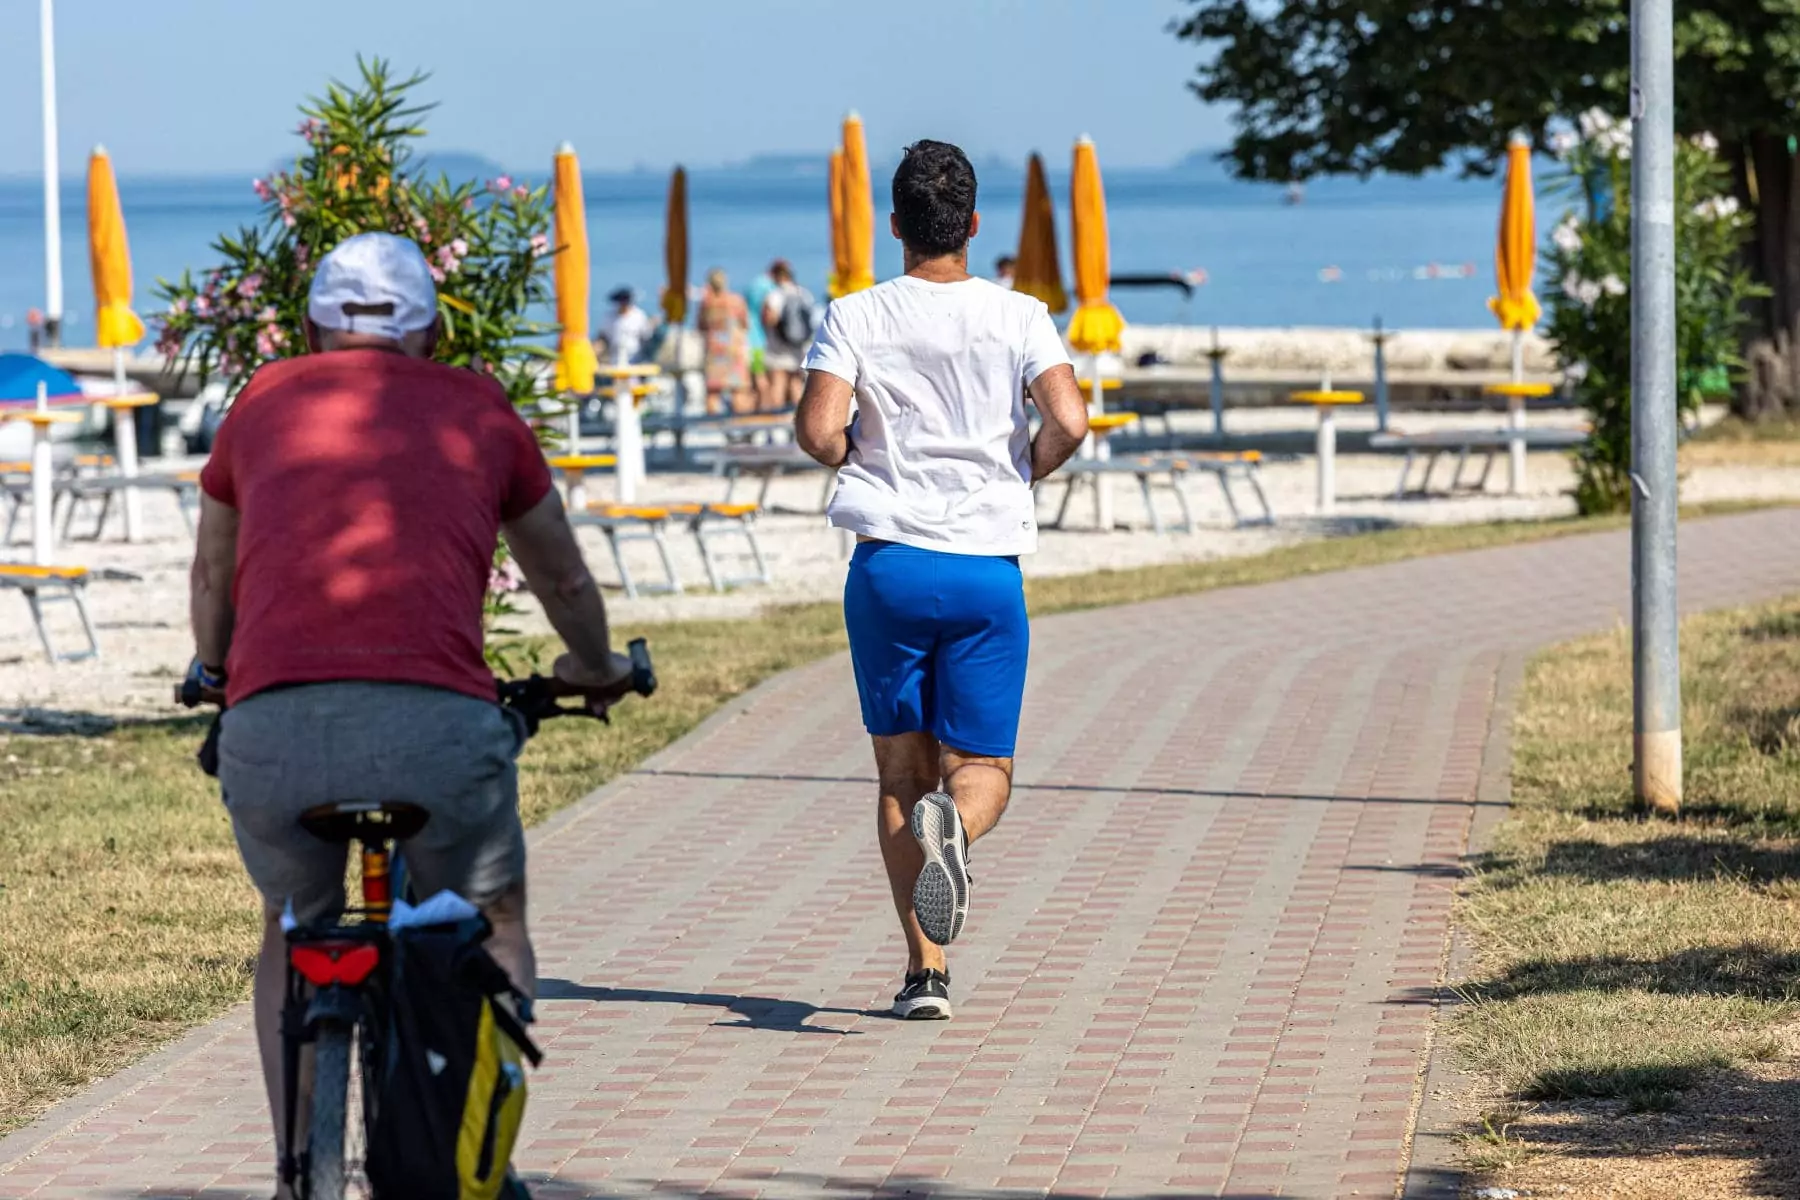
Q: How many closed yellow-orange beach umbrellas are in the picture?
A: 8